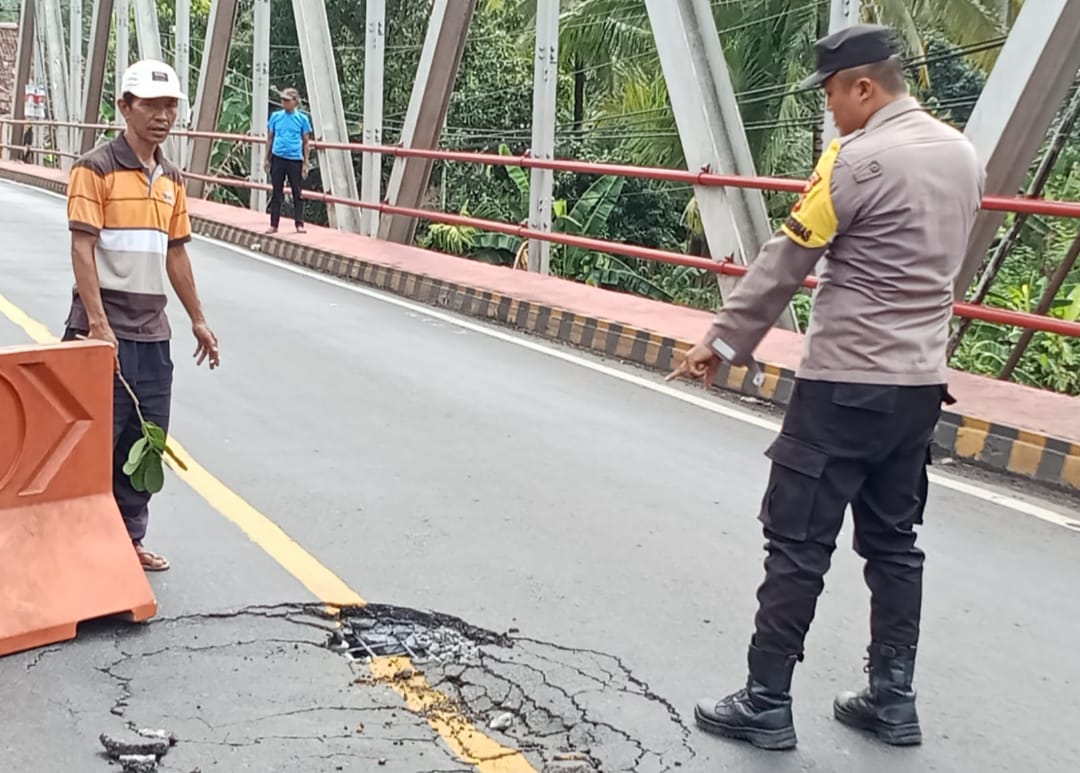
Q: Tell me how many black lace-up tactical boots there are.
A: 2